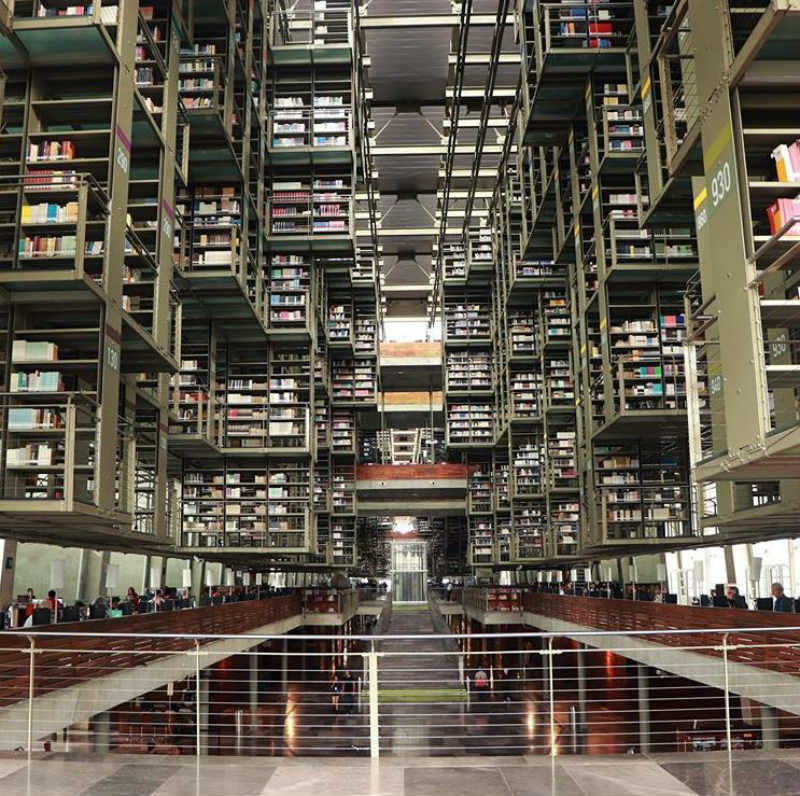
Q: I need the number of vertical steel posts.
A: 5